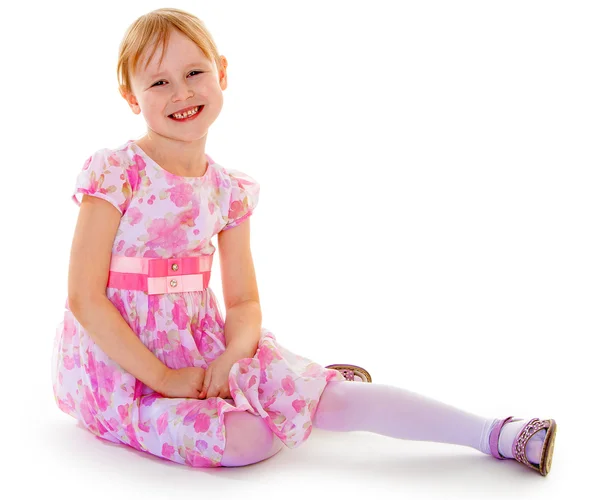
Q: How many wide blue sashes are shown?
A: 0